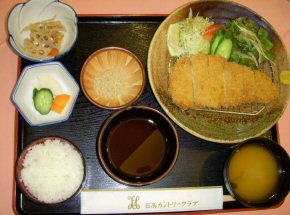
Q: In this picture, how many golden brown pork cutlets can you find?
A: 1